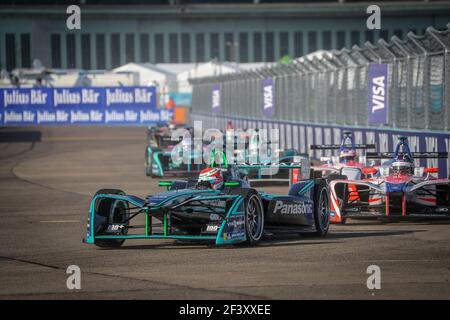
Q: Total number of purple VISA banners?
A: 3